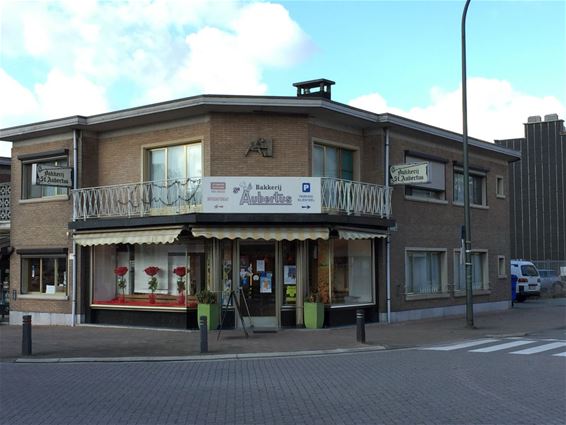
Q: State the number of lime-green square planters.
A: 2